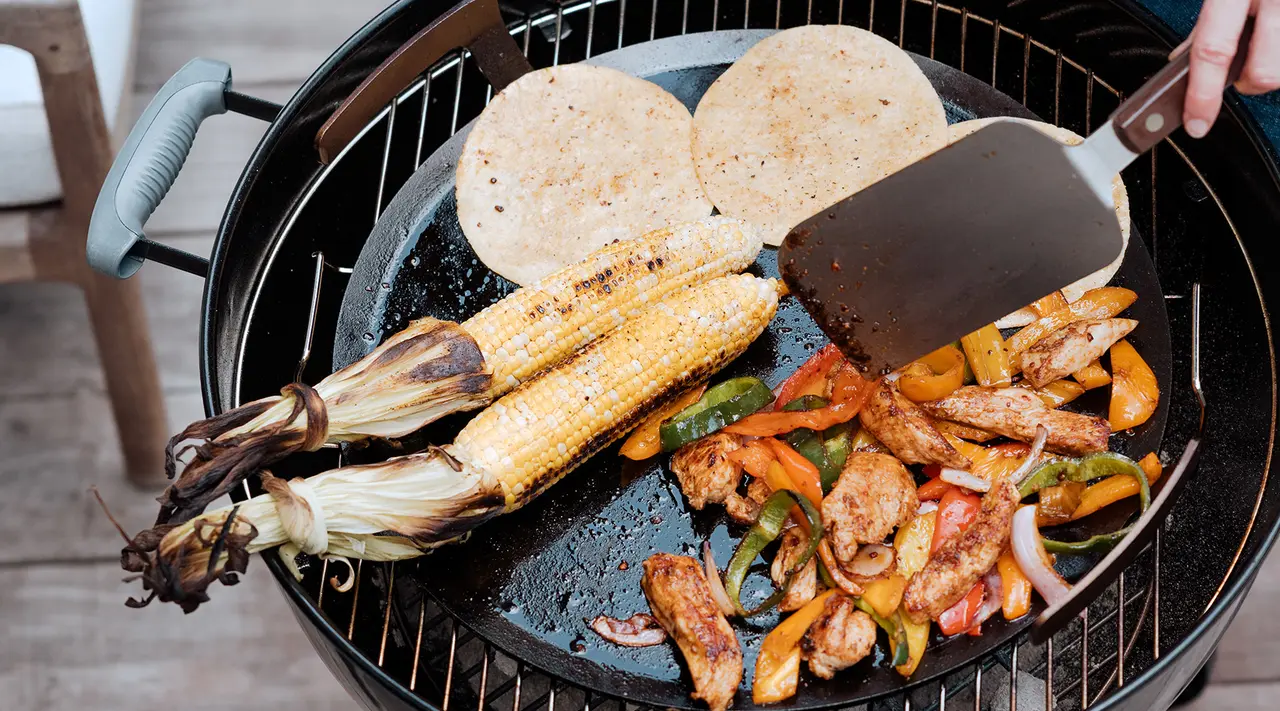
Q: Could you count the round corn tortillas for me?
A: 3